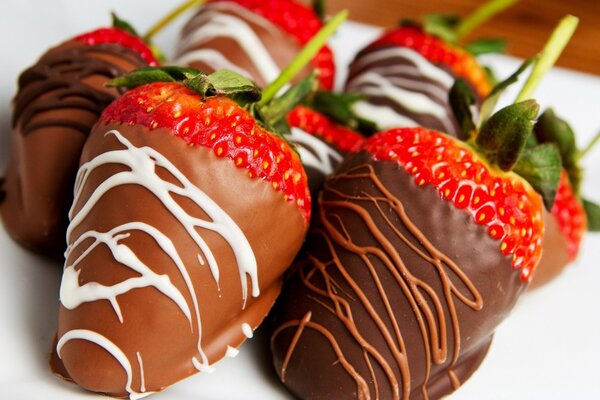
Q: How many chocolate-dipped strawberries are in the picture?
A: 7